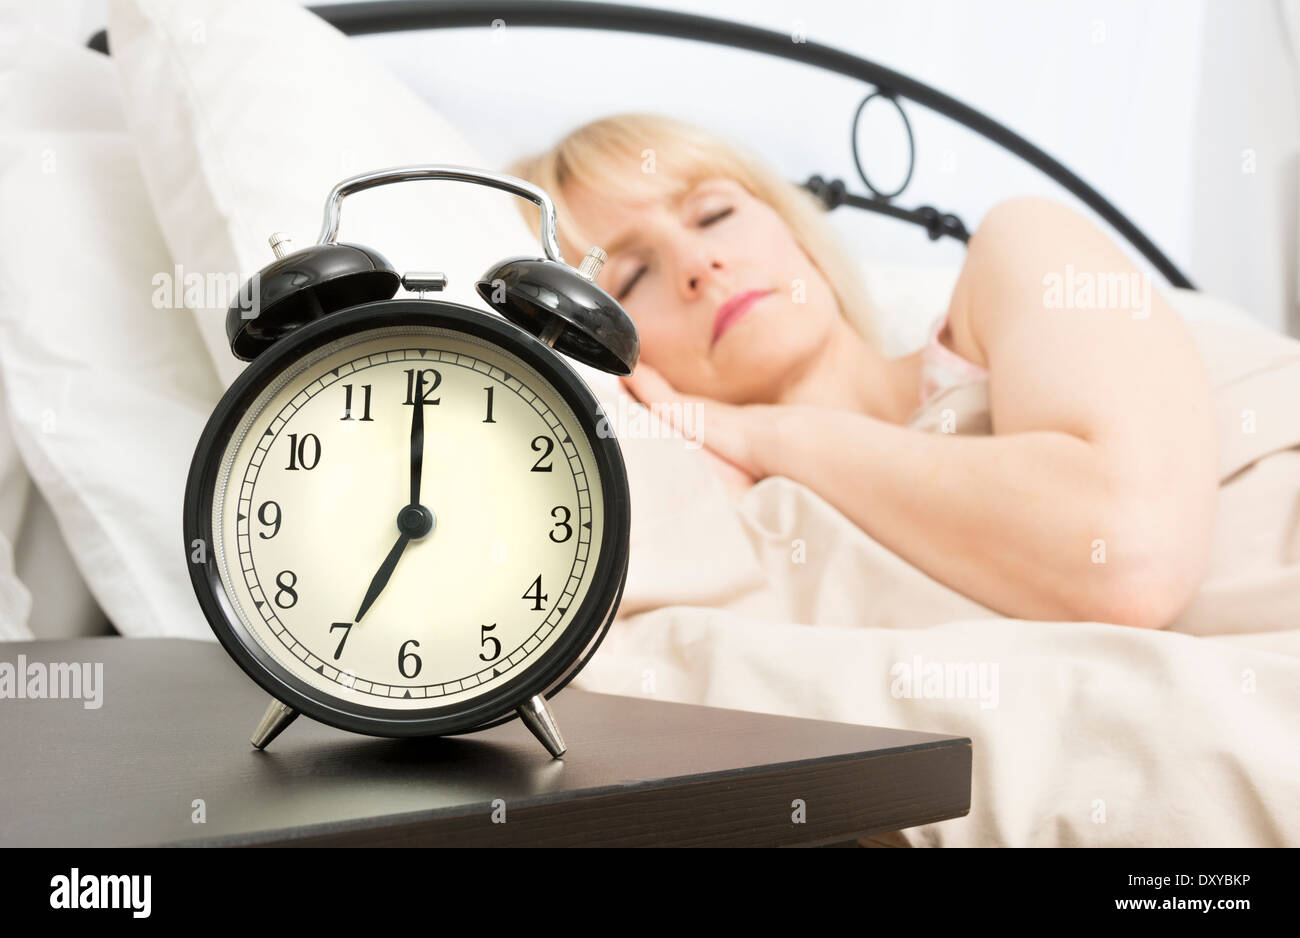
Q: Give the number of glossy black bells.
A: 2